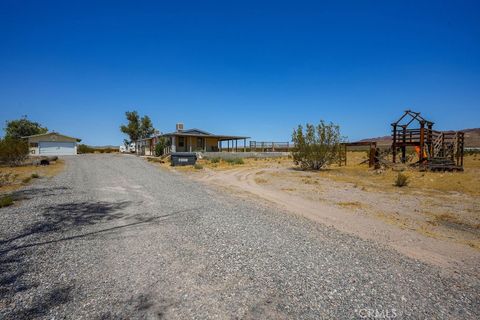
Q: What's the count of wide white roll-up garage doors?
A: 1